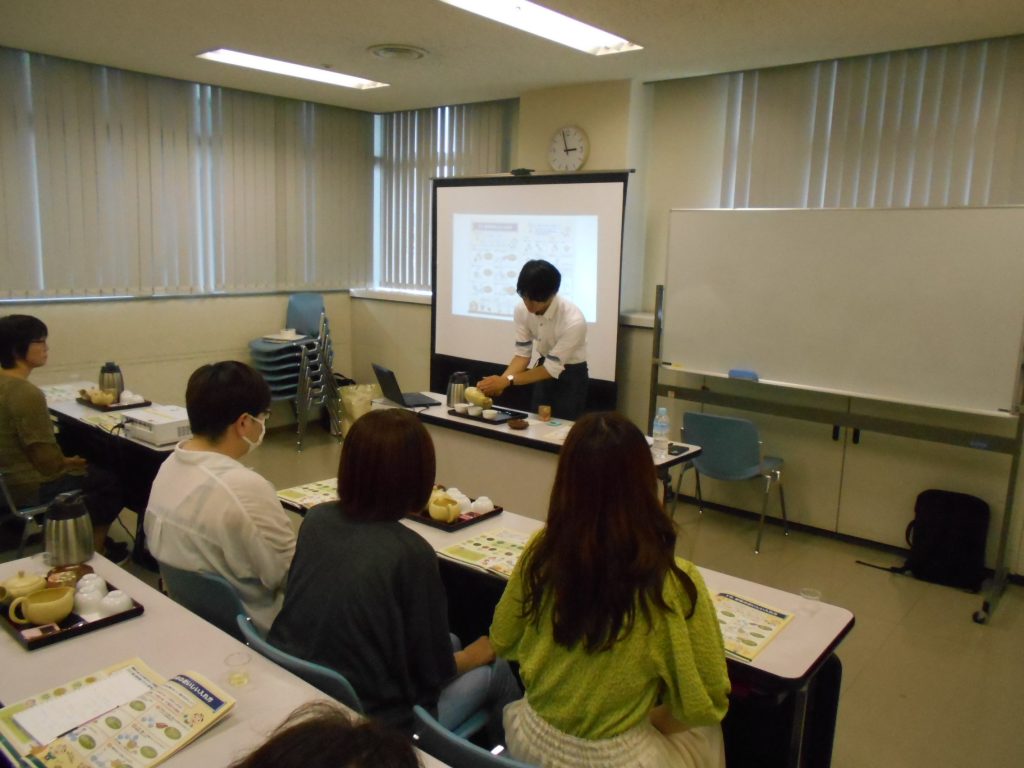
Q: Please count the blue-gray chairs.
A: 11